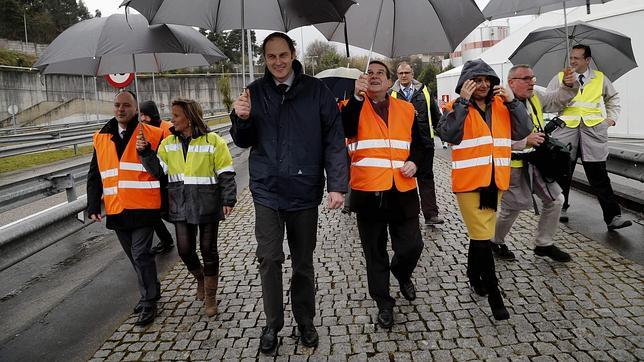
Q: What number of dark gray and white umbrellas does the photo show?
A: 6